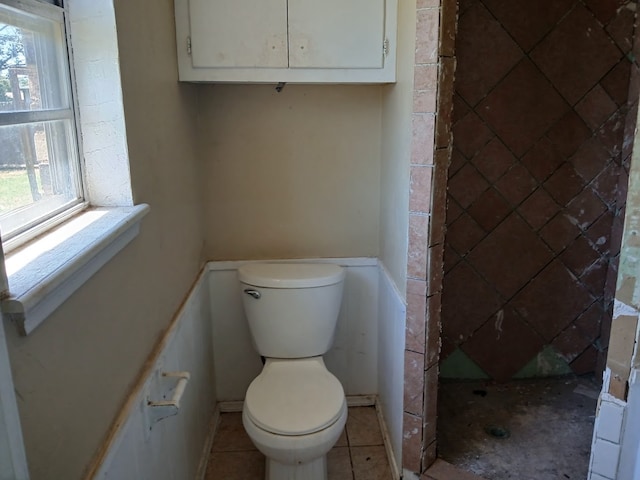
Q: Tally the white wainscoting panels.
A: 3